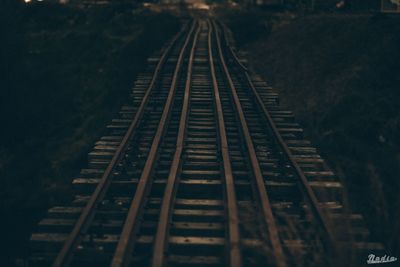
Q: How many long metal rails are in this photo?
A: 6